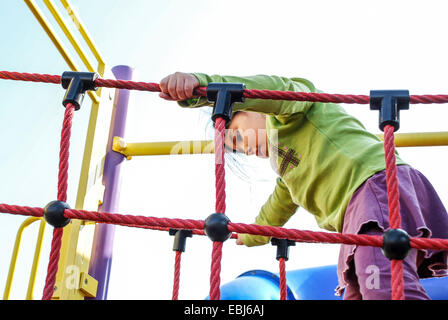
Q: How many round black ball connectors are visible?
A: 3